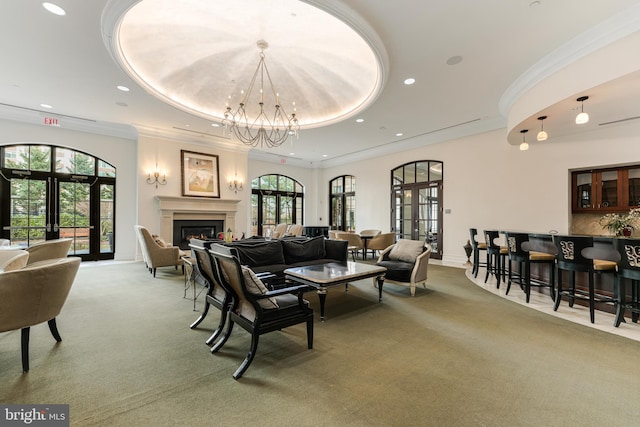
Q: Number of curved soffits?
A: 1